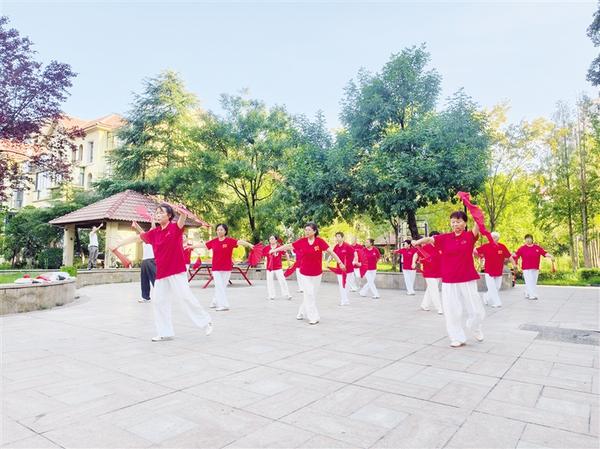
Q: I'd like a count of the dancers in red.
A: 14